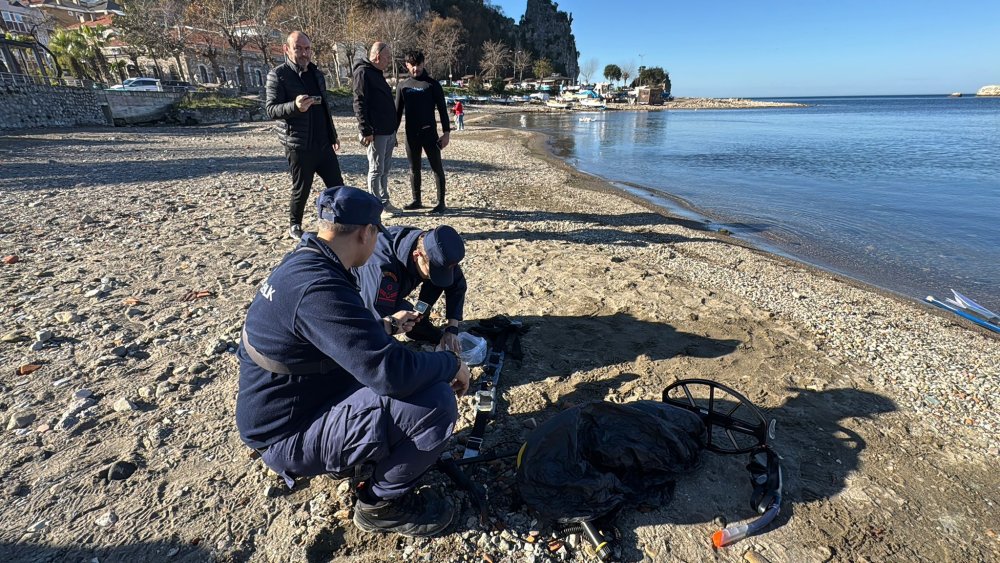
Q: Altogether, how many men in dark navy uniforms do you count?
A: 2